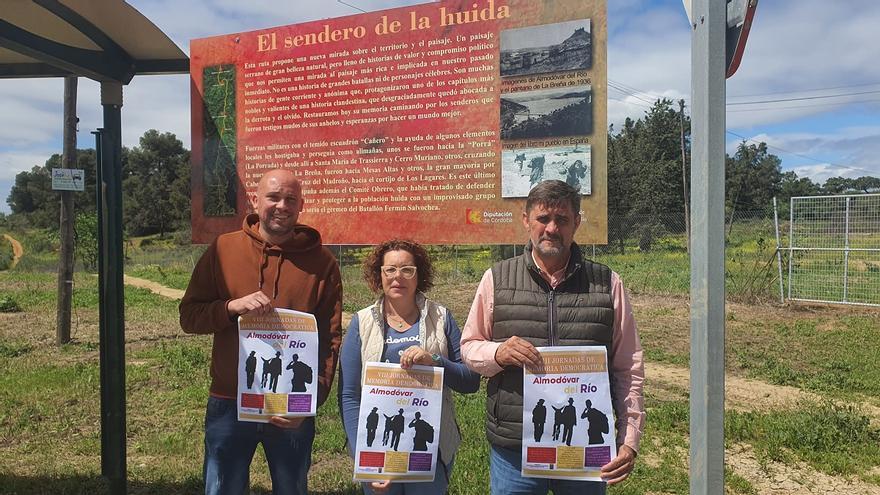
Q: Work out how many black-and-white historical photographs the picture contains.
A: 3